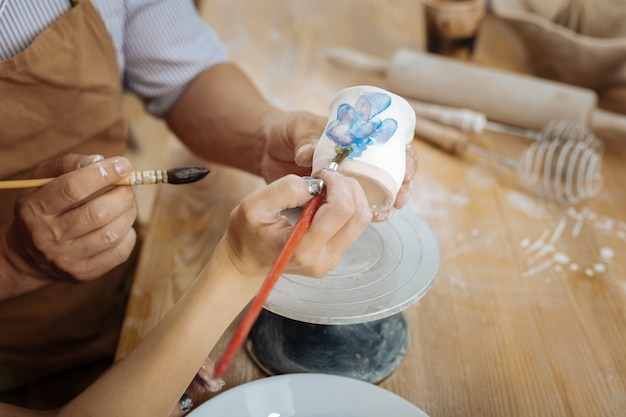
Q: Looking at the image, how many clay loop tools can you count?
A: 2